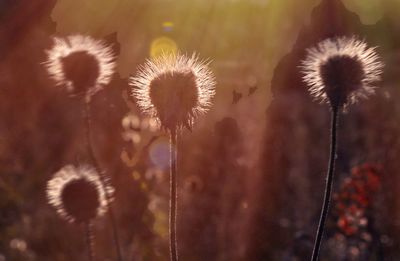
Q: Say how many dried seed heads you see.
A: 4